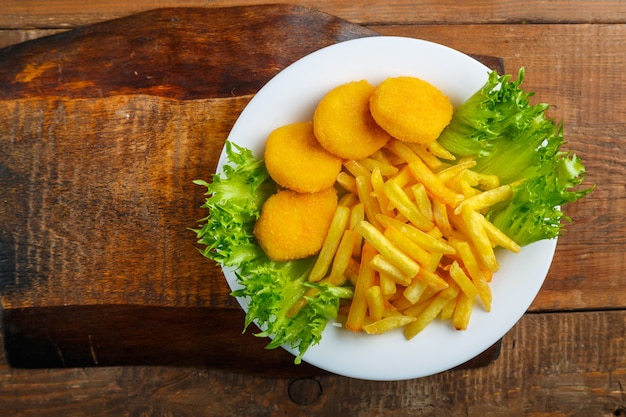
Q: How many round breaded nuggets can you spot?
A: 4